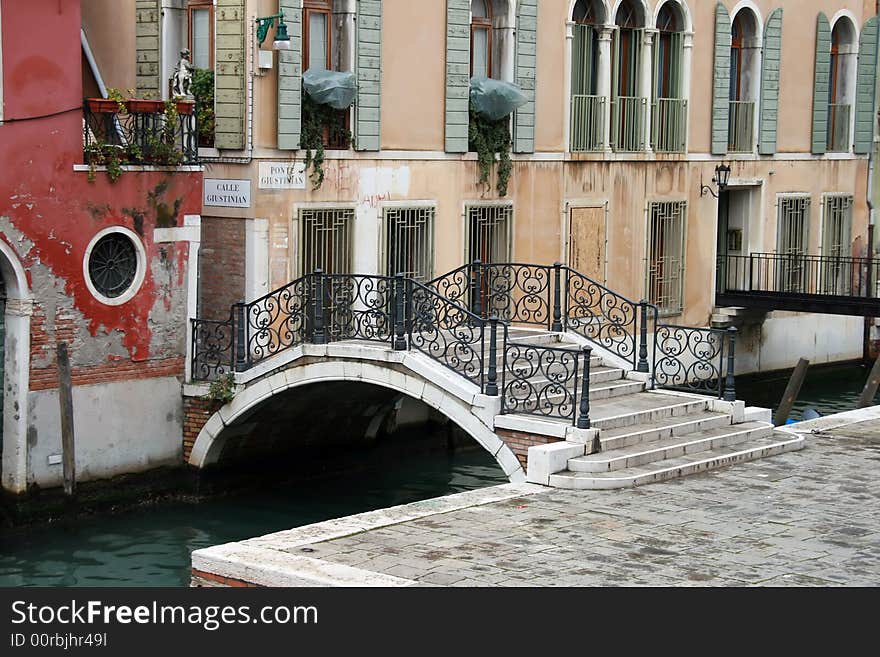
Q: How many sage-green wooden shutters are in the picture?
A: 10